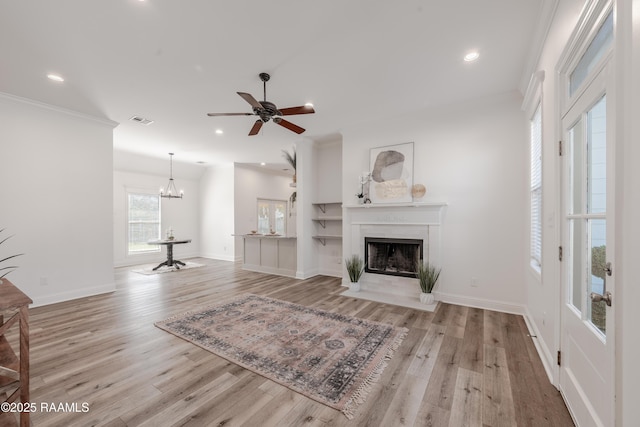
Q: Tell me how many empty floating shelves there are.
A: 3